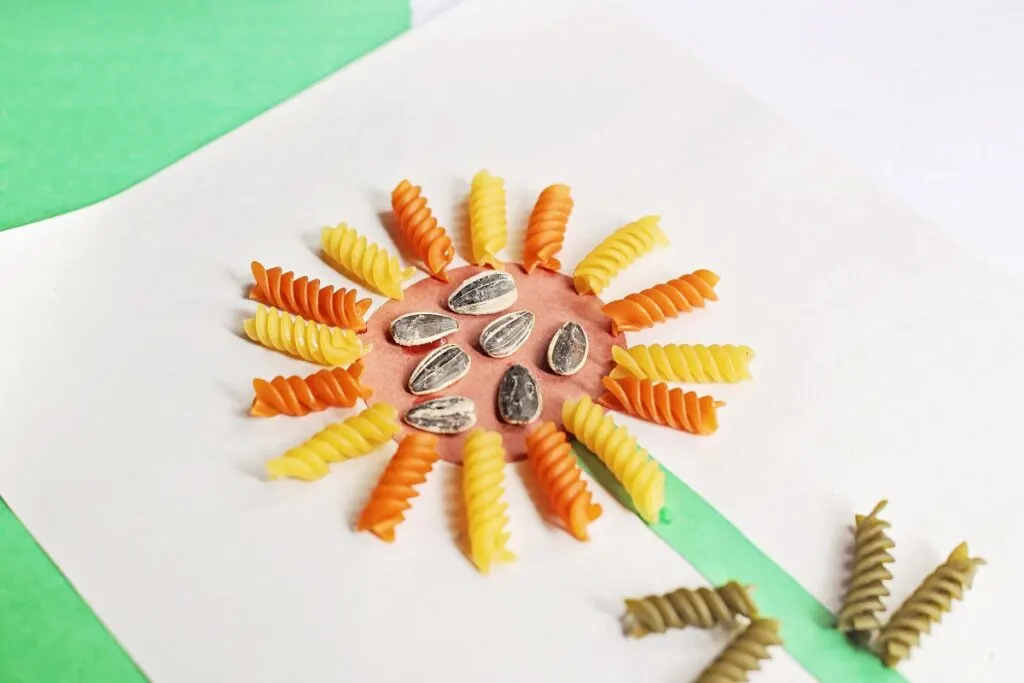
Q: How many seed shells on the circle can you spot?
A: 7